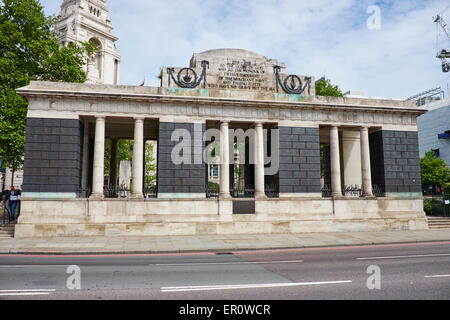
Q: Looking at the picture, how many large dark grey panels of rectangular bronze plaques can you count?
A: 4